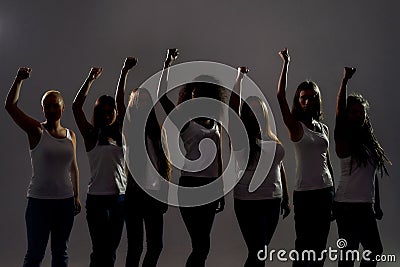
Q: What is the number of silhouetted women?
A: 7